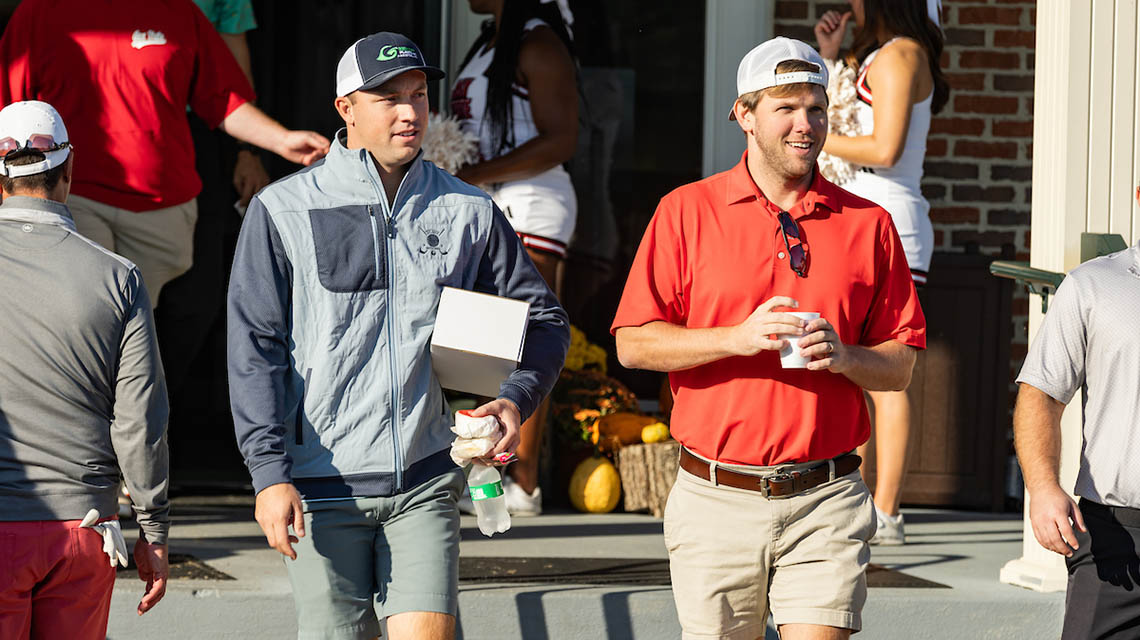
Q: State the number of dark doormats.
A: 2